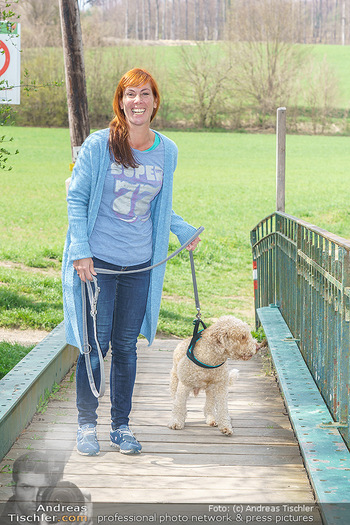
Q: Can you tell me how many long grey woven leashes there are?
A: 1